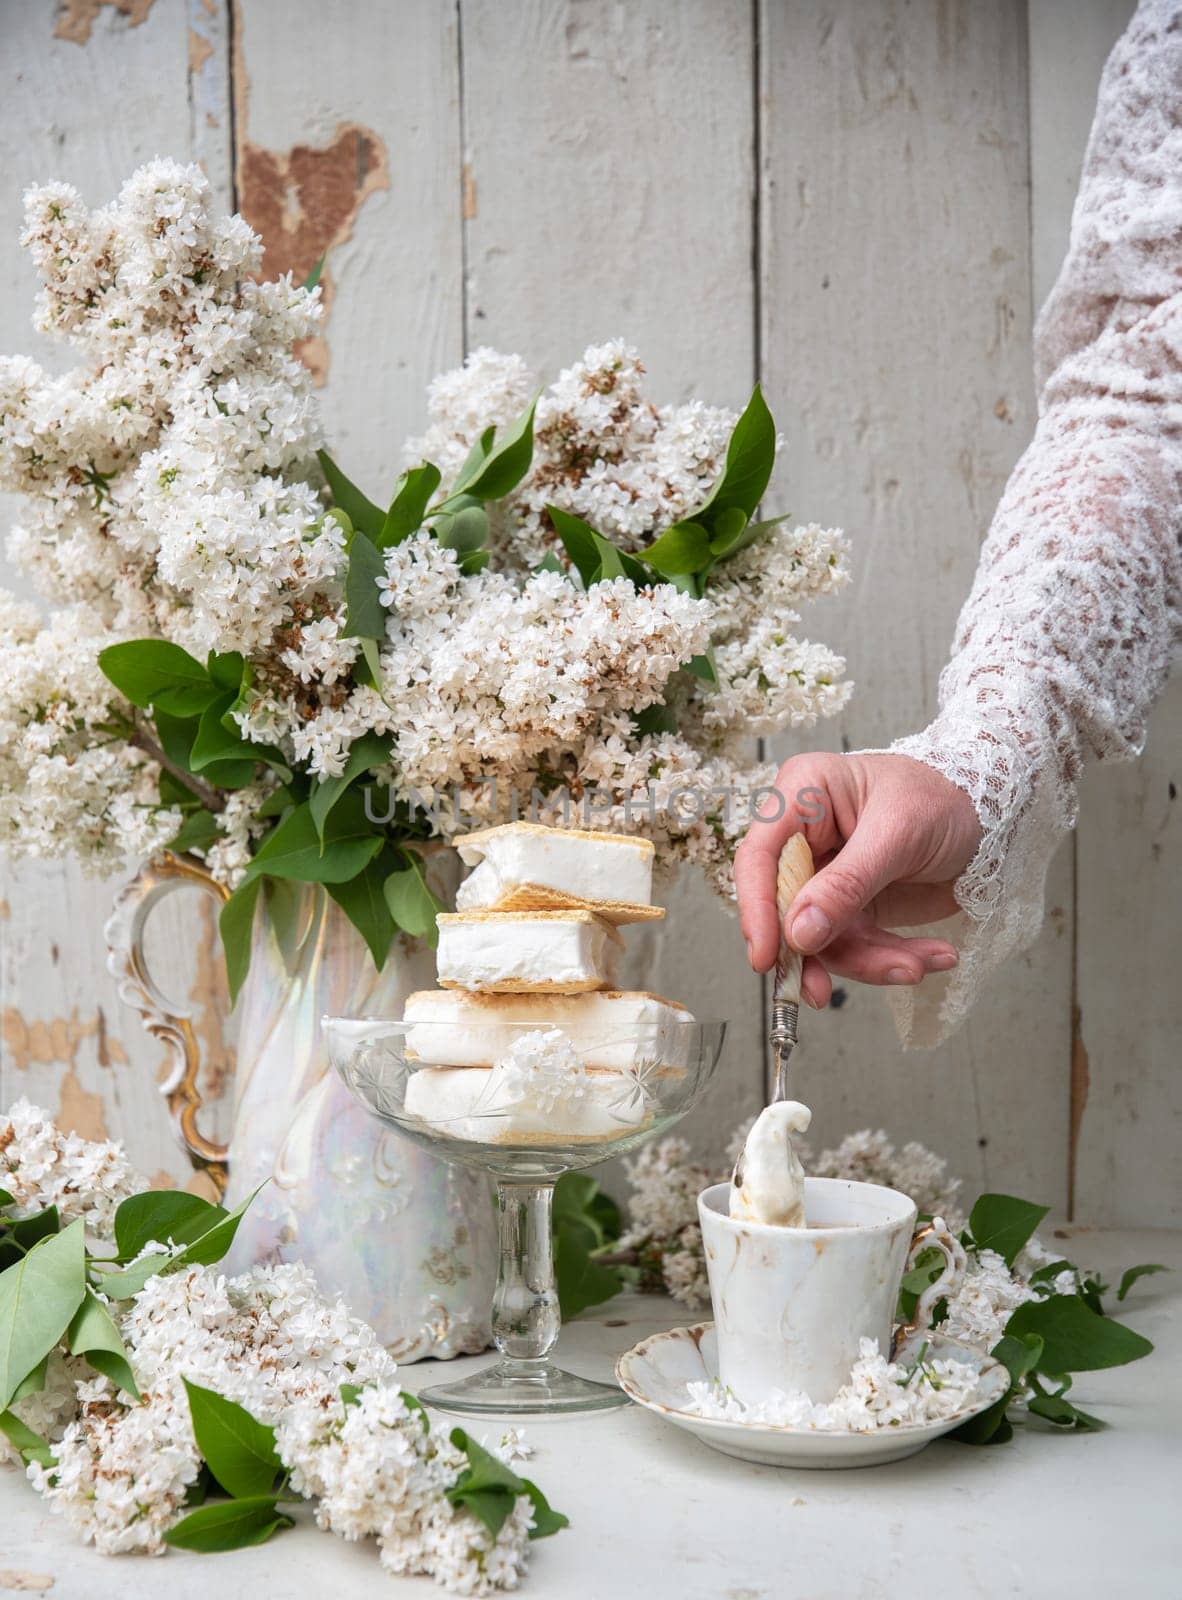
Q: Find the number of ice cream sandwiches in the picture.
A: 4